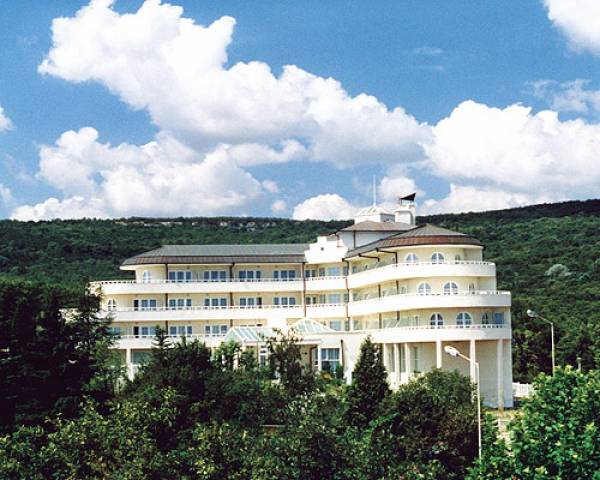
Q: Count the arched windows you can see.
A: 11